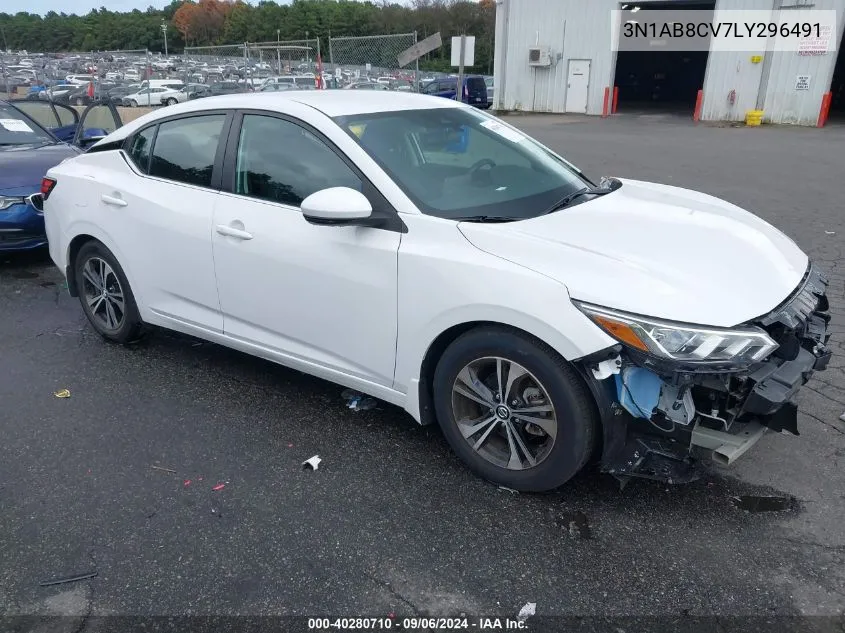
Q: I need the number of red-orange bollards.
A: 4